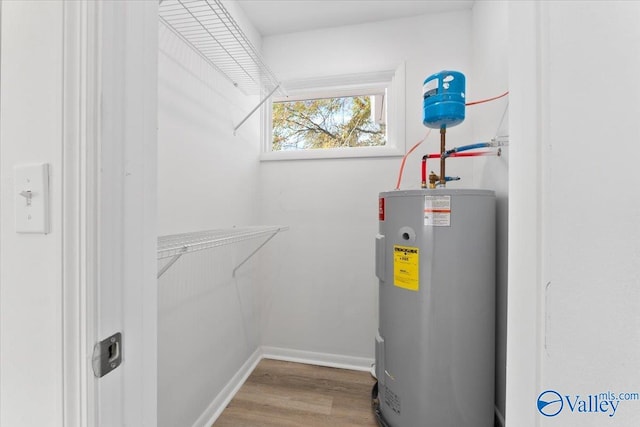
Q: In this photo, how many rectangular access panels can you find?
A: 2